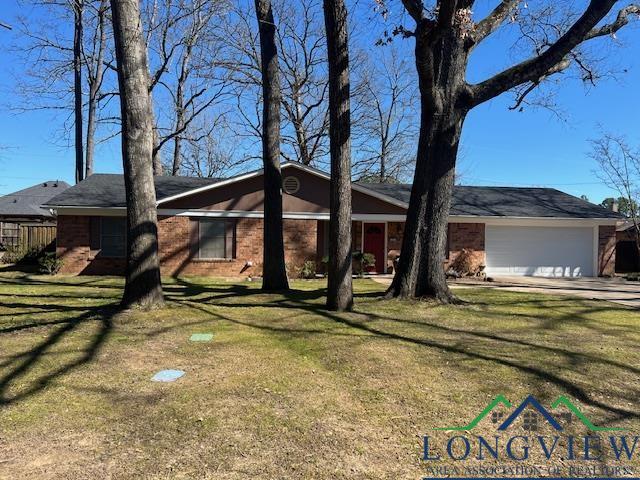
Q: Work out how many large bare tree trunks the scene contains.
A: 4